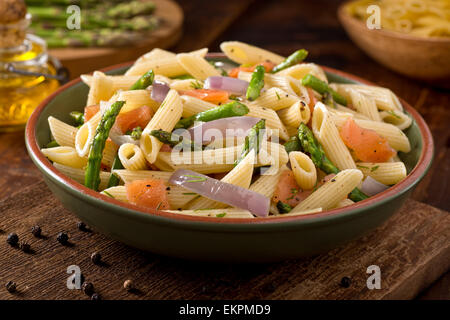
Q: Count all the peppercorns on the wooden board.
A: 11